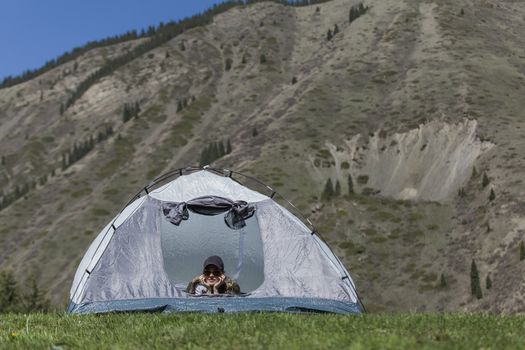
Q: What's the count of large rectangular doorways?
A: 1